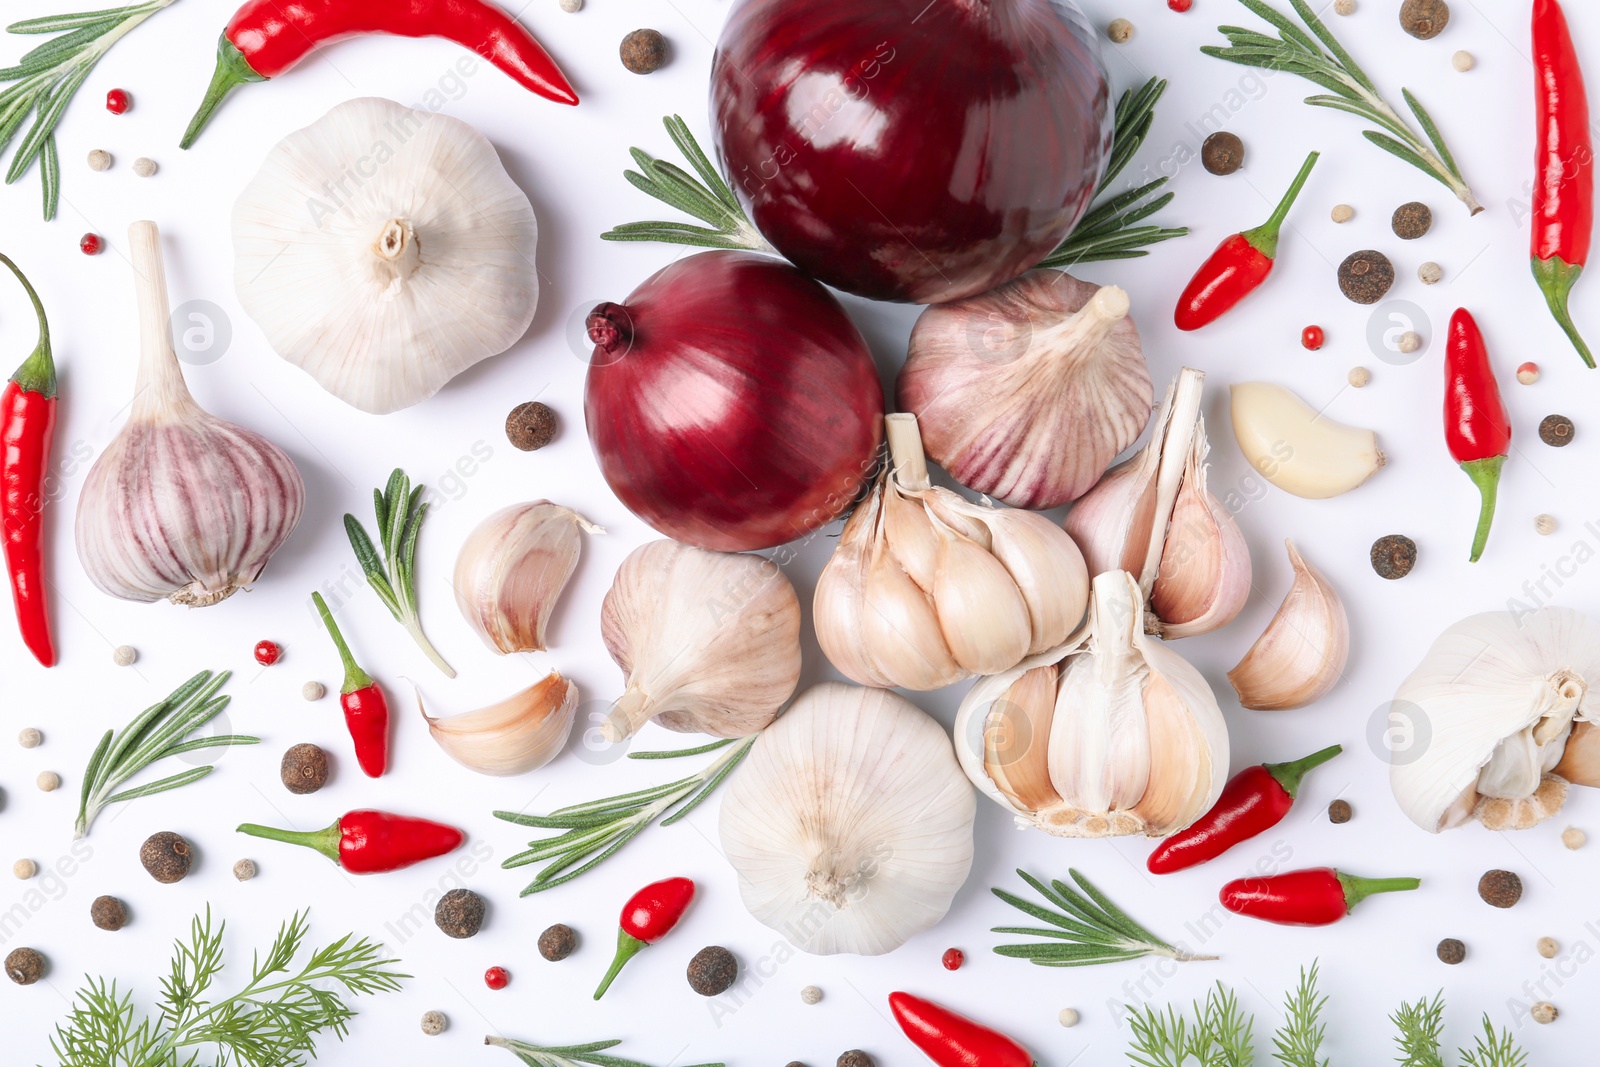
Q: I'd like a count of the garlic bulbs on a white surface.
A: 9